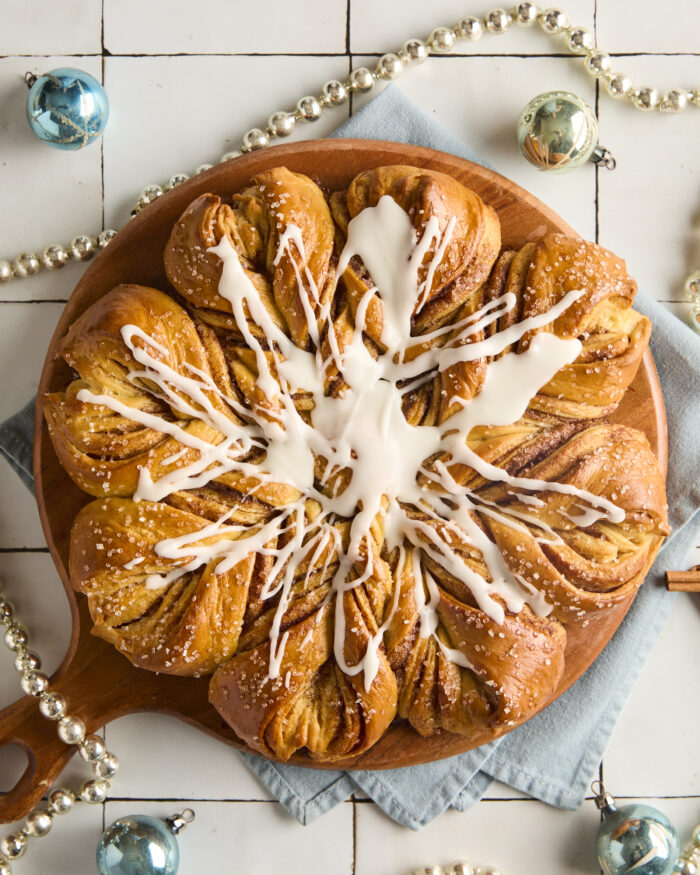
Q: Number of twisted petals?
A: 8